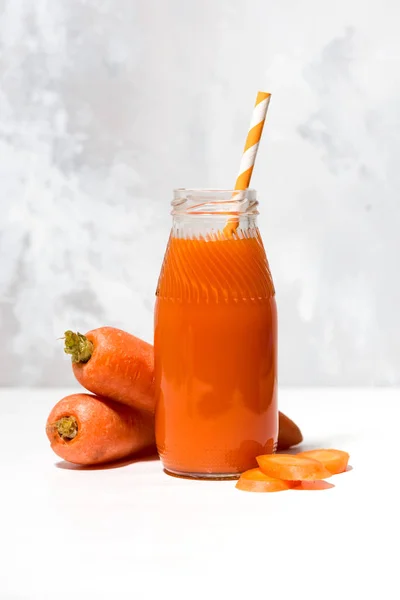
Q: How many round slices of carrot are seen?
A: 3